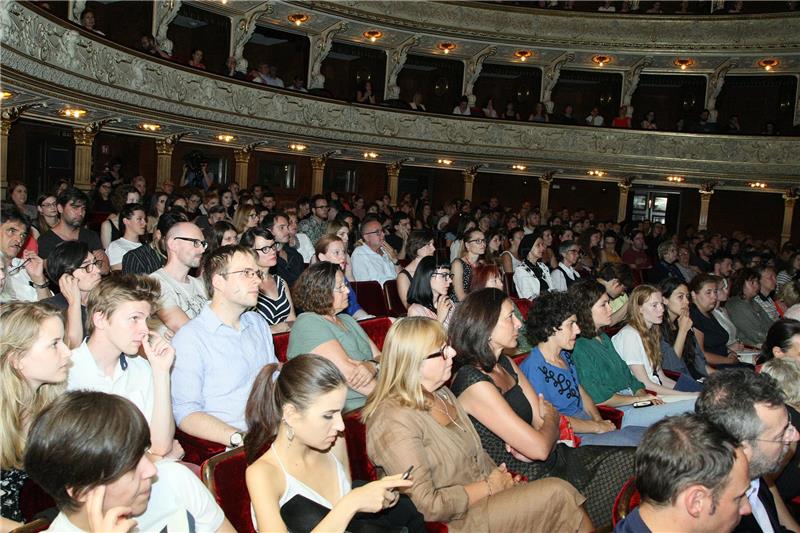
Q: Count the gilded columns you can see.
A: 11